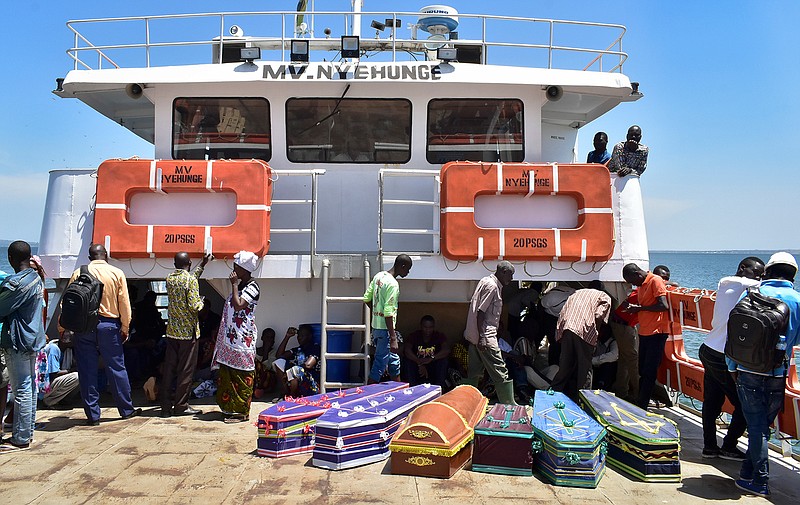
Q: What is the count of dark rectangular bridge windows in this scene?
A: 3